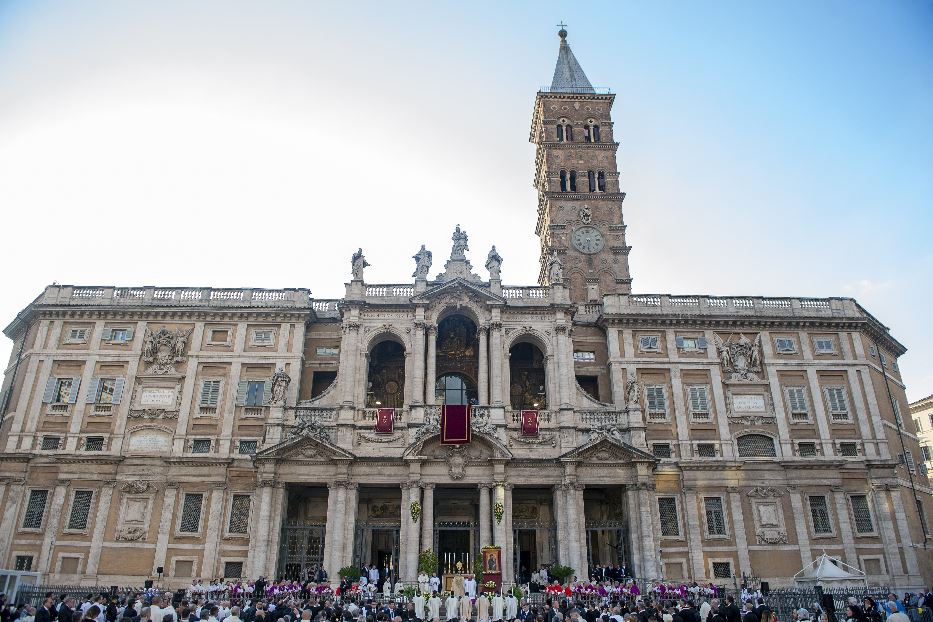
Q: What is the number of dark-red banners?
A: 3